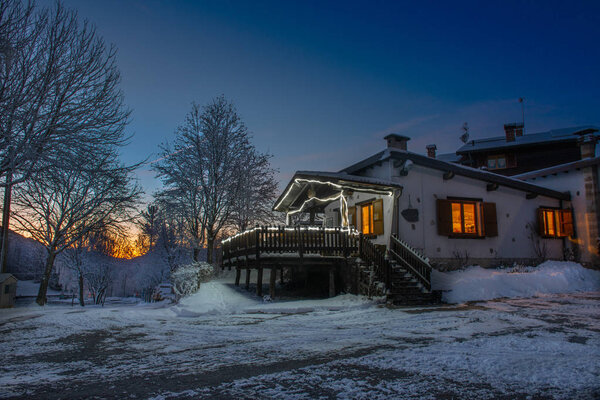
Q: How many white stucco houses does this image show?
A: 1